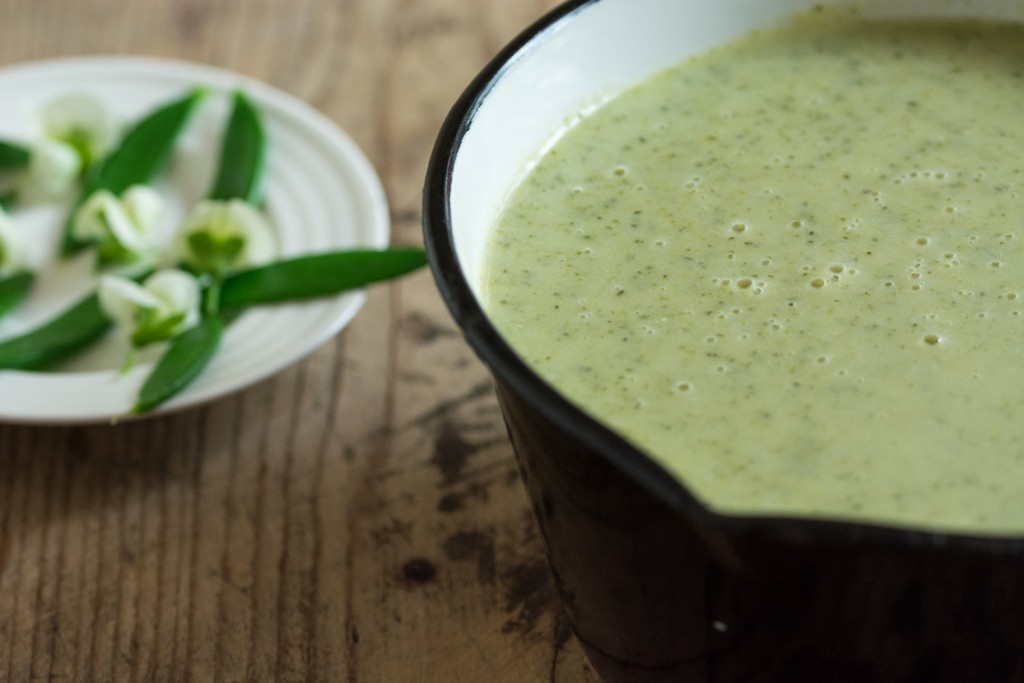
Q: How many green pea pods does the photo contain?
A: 7